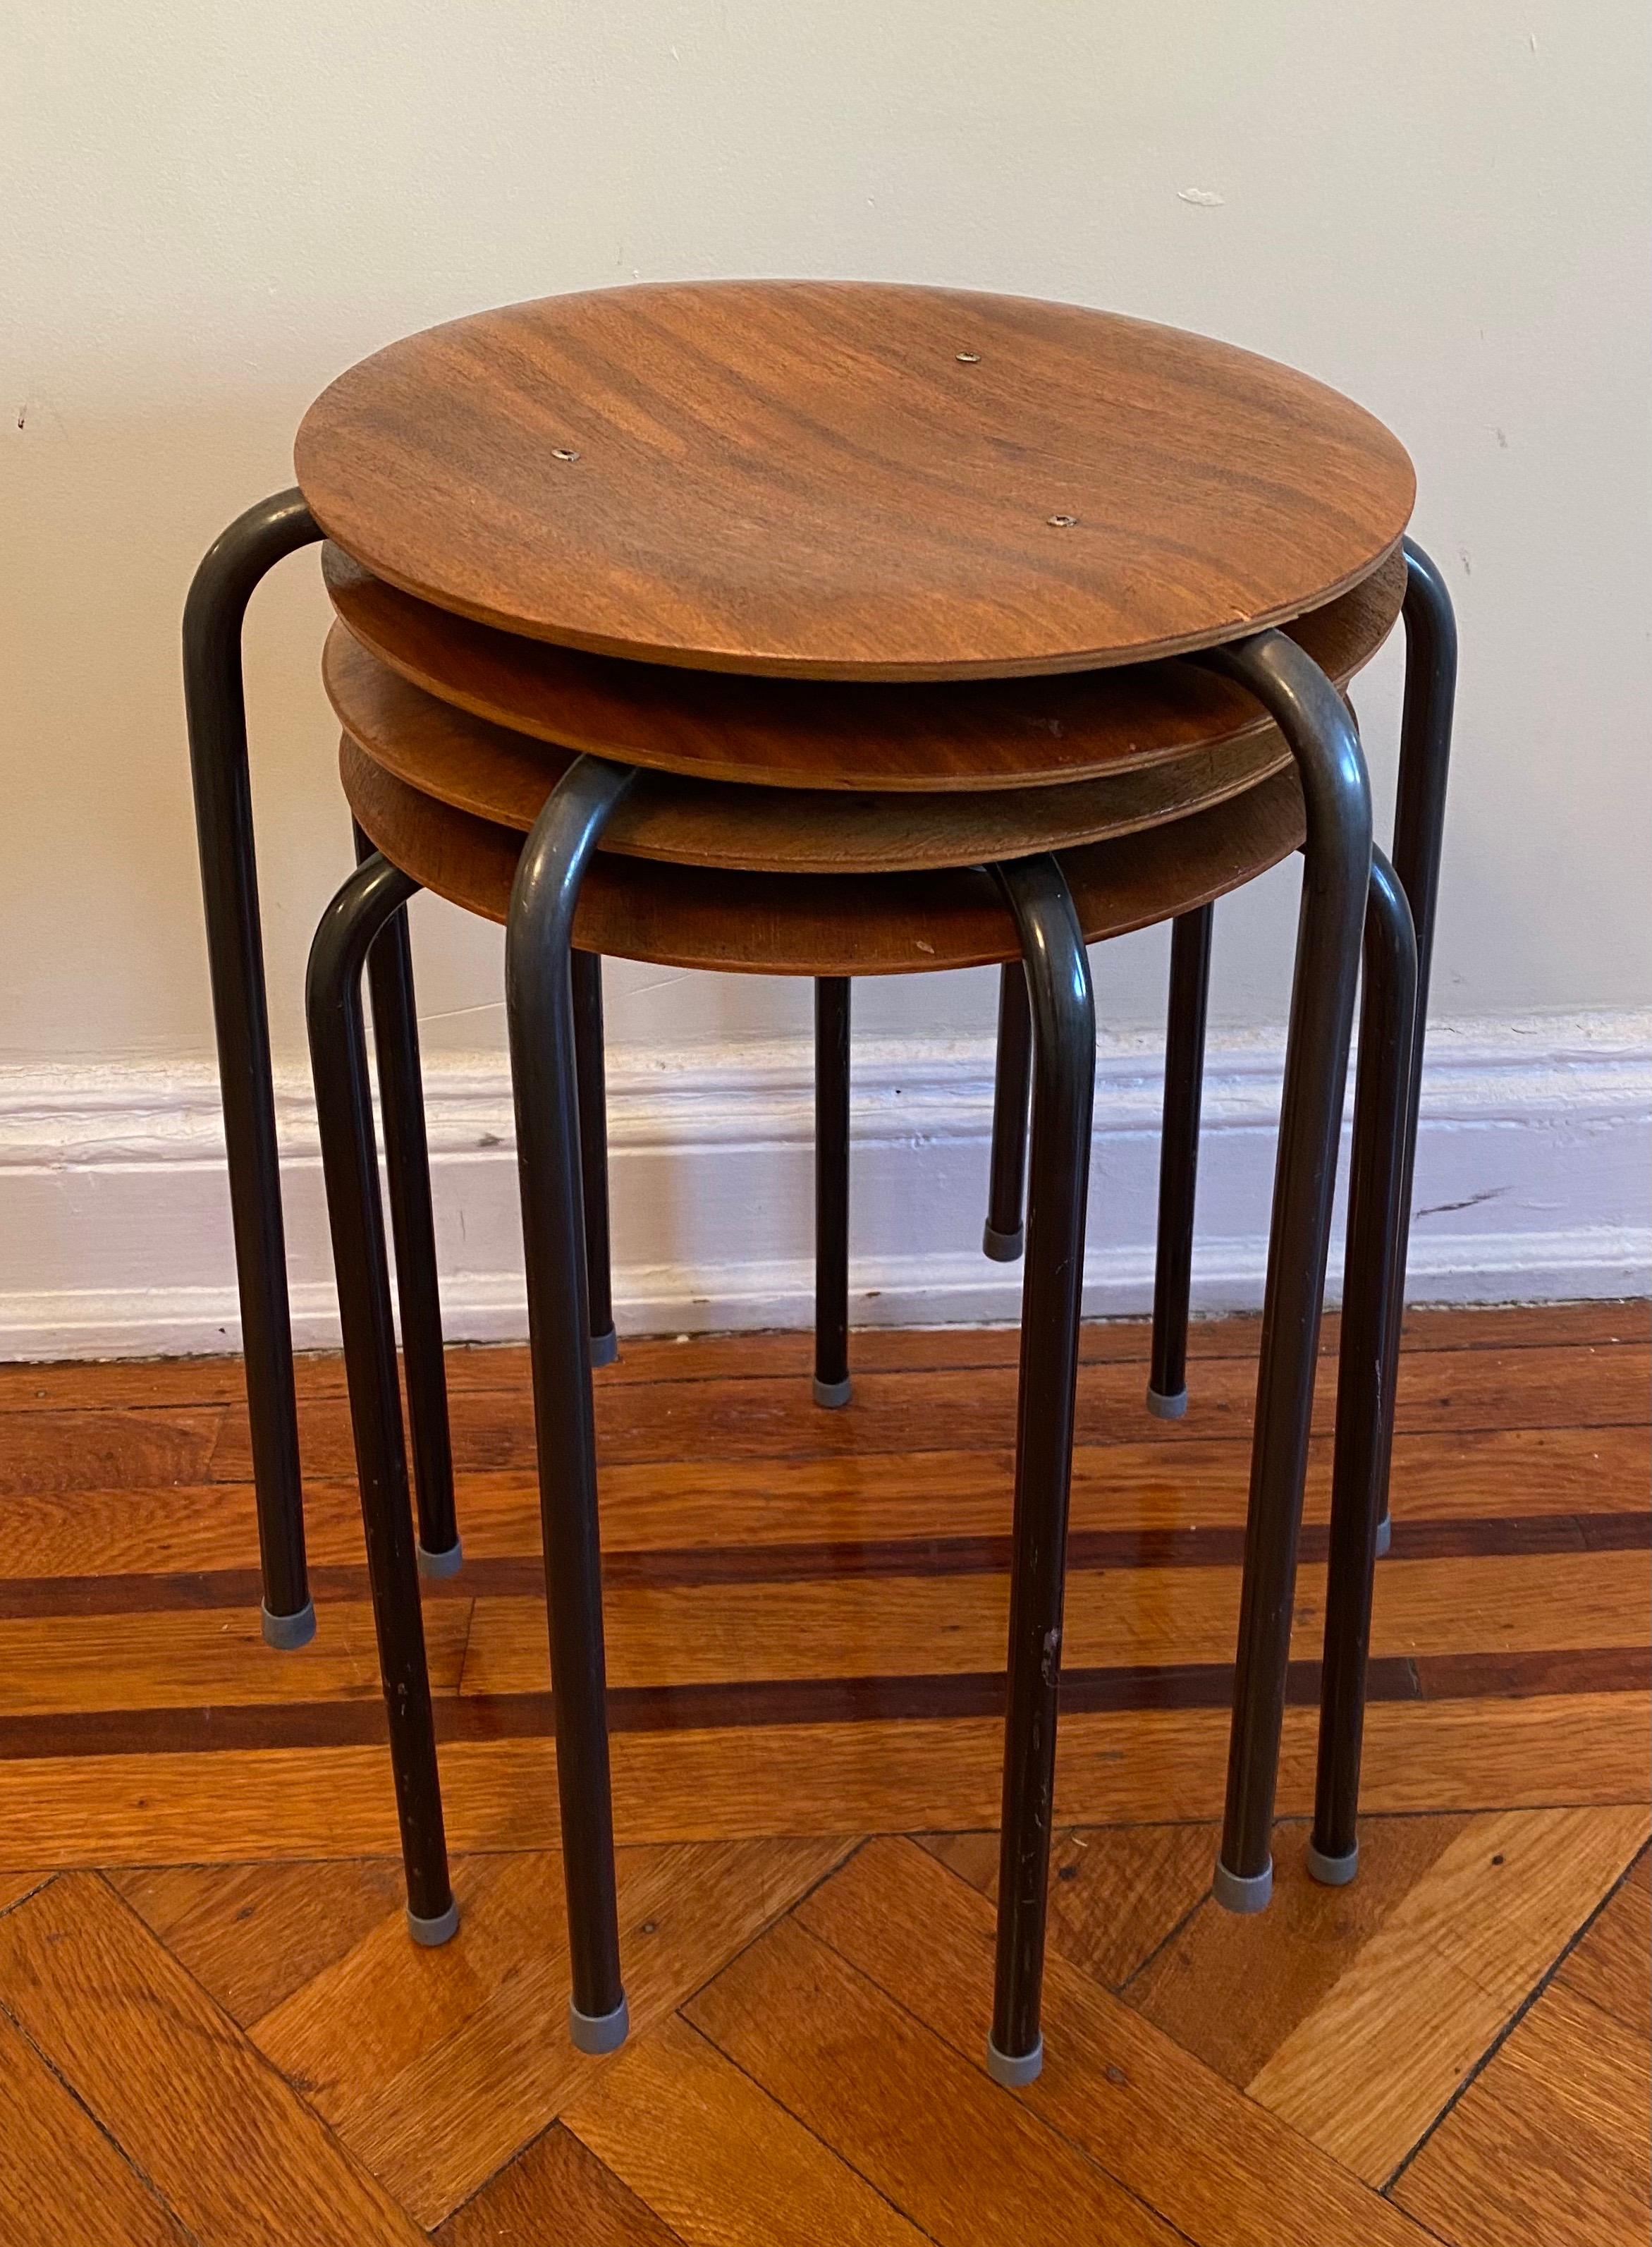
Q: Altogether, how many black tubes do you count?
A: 12